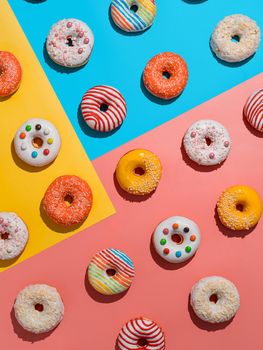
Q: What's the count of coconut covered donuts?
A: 3